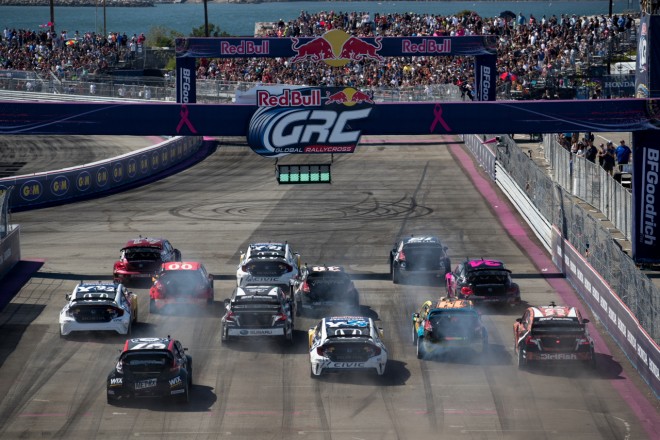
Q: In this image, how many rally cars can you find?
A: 12